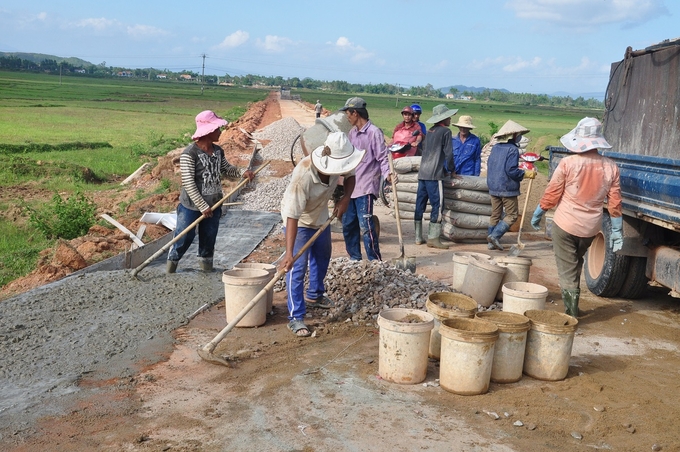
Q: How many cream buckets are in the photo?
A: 11